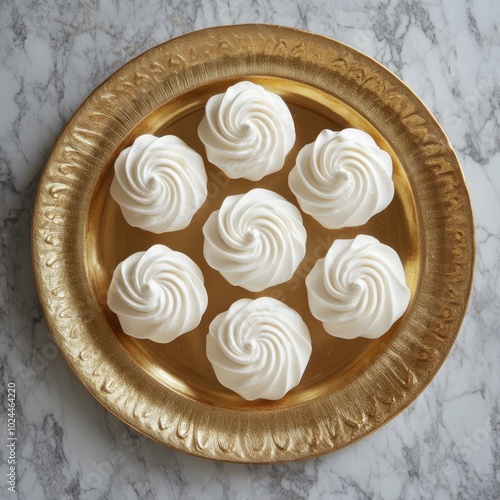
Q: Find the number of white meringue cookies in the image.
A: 7